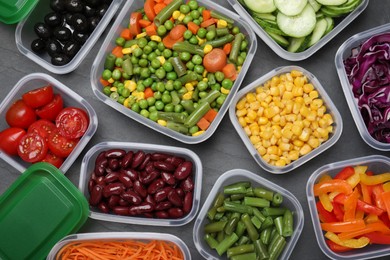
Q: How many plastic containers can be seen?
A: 10